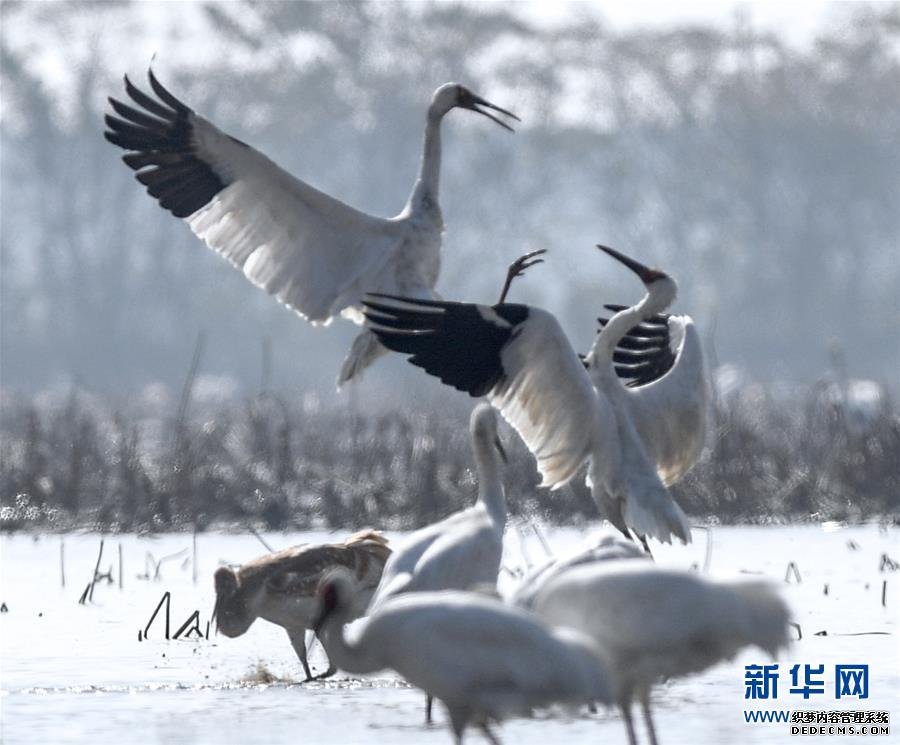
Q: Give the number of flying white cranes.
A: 2